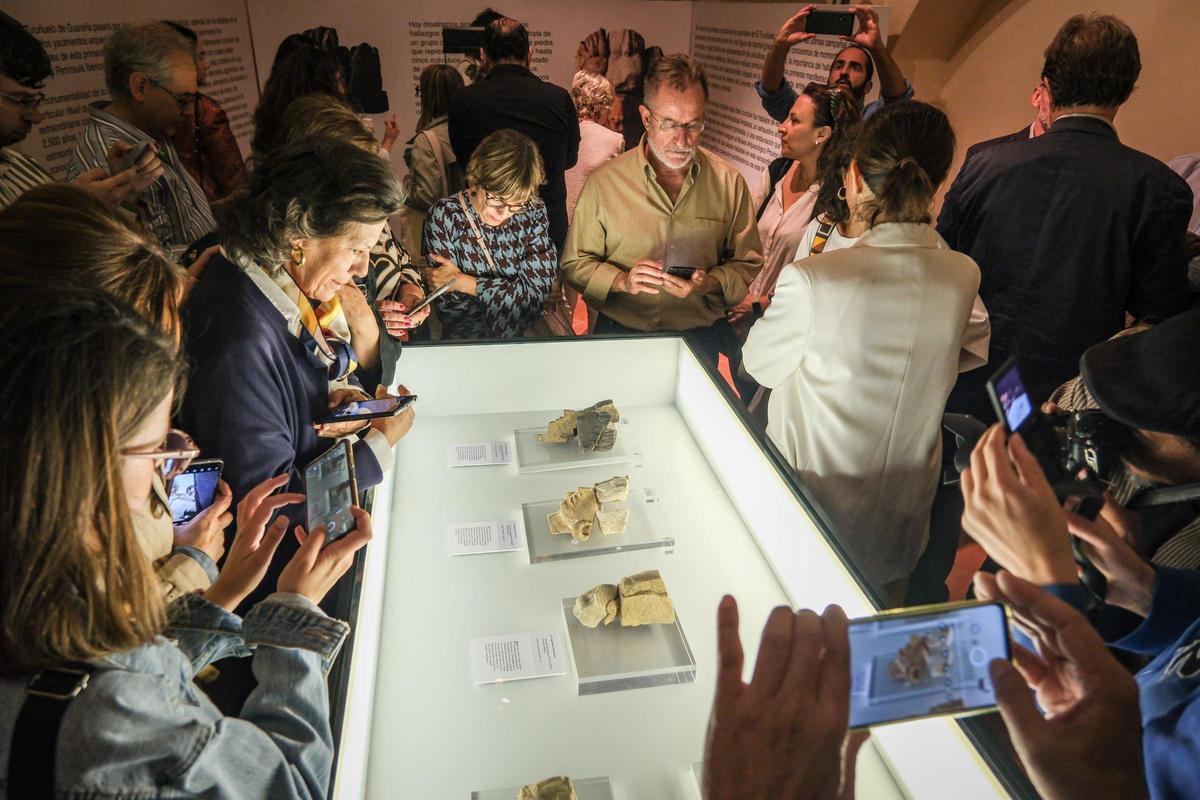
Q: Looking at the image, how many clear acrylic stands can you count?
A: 4